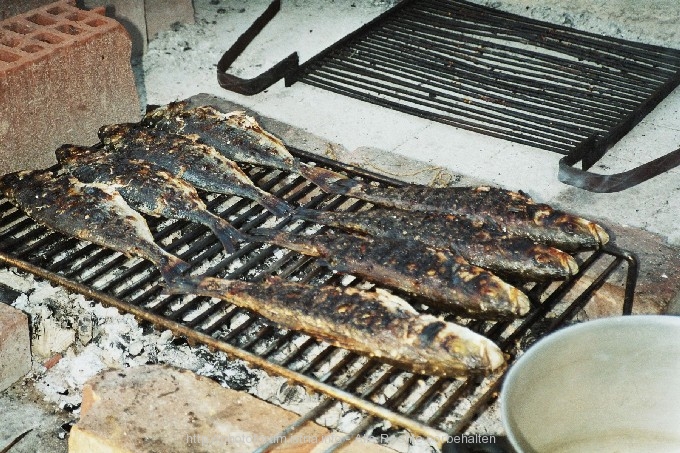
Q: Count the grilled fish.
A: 8